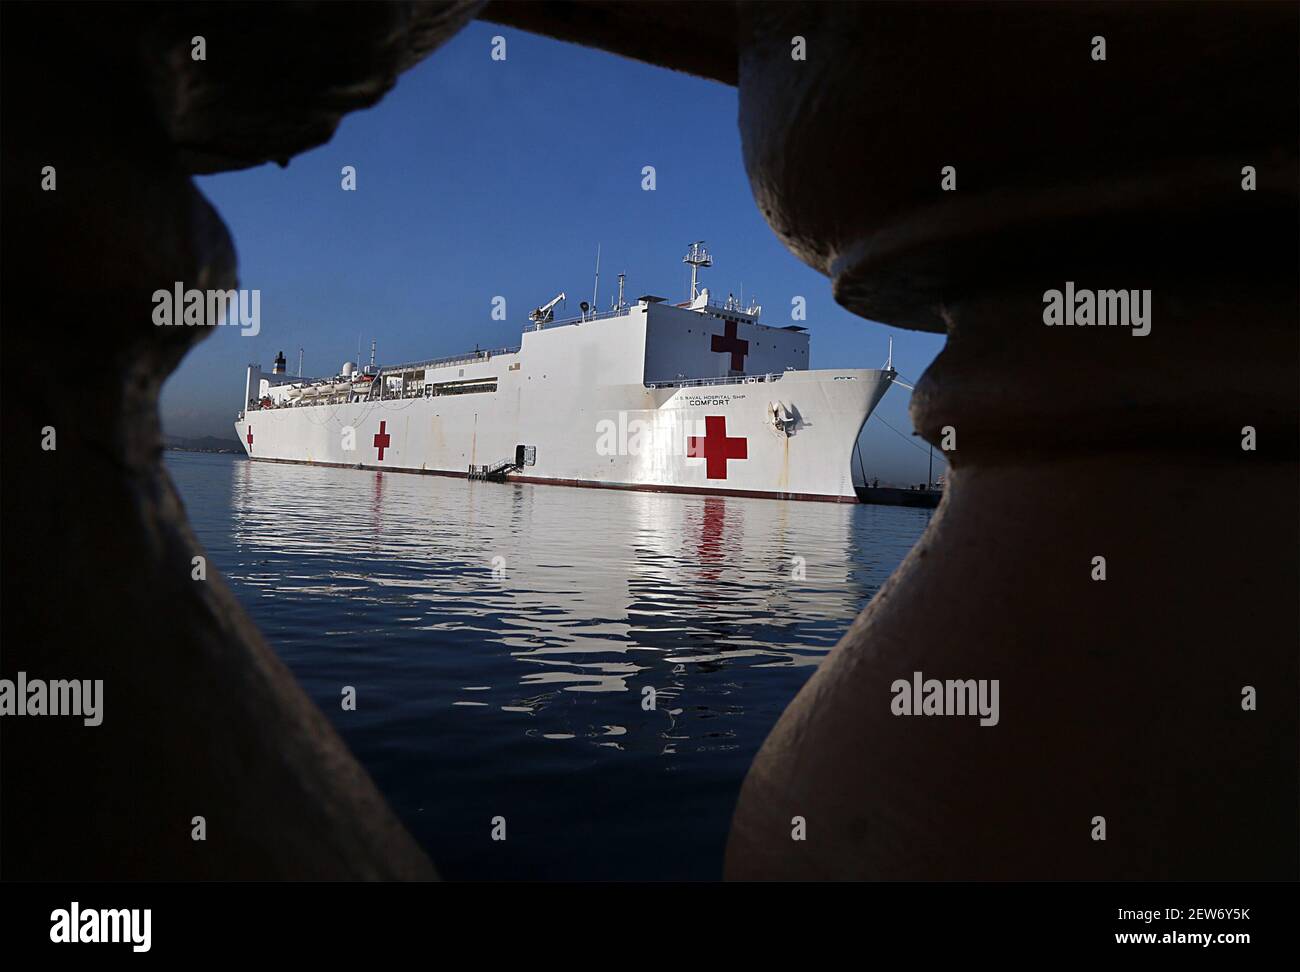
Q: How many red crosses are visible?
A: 4